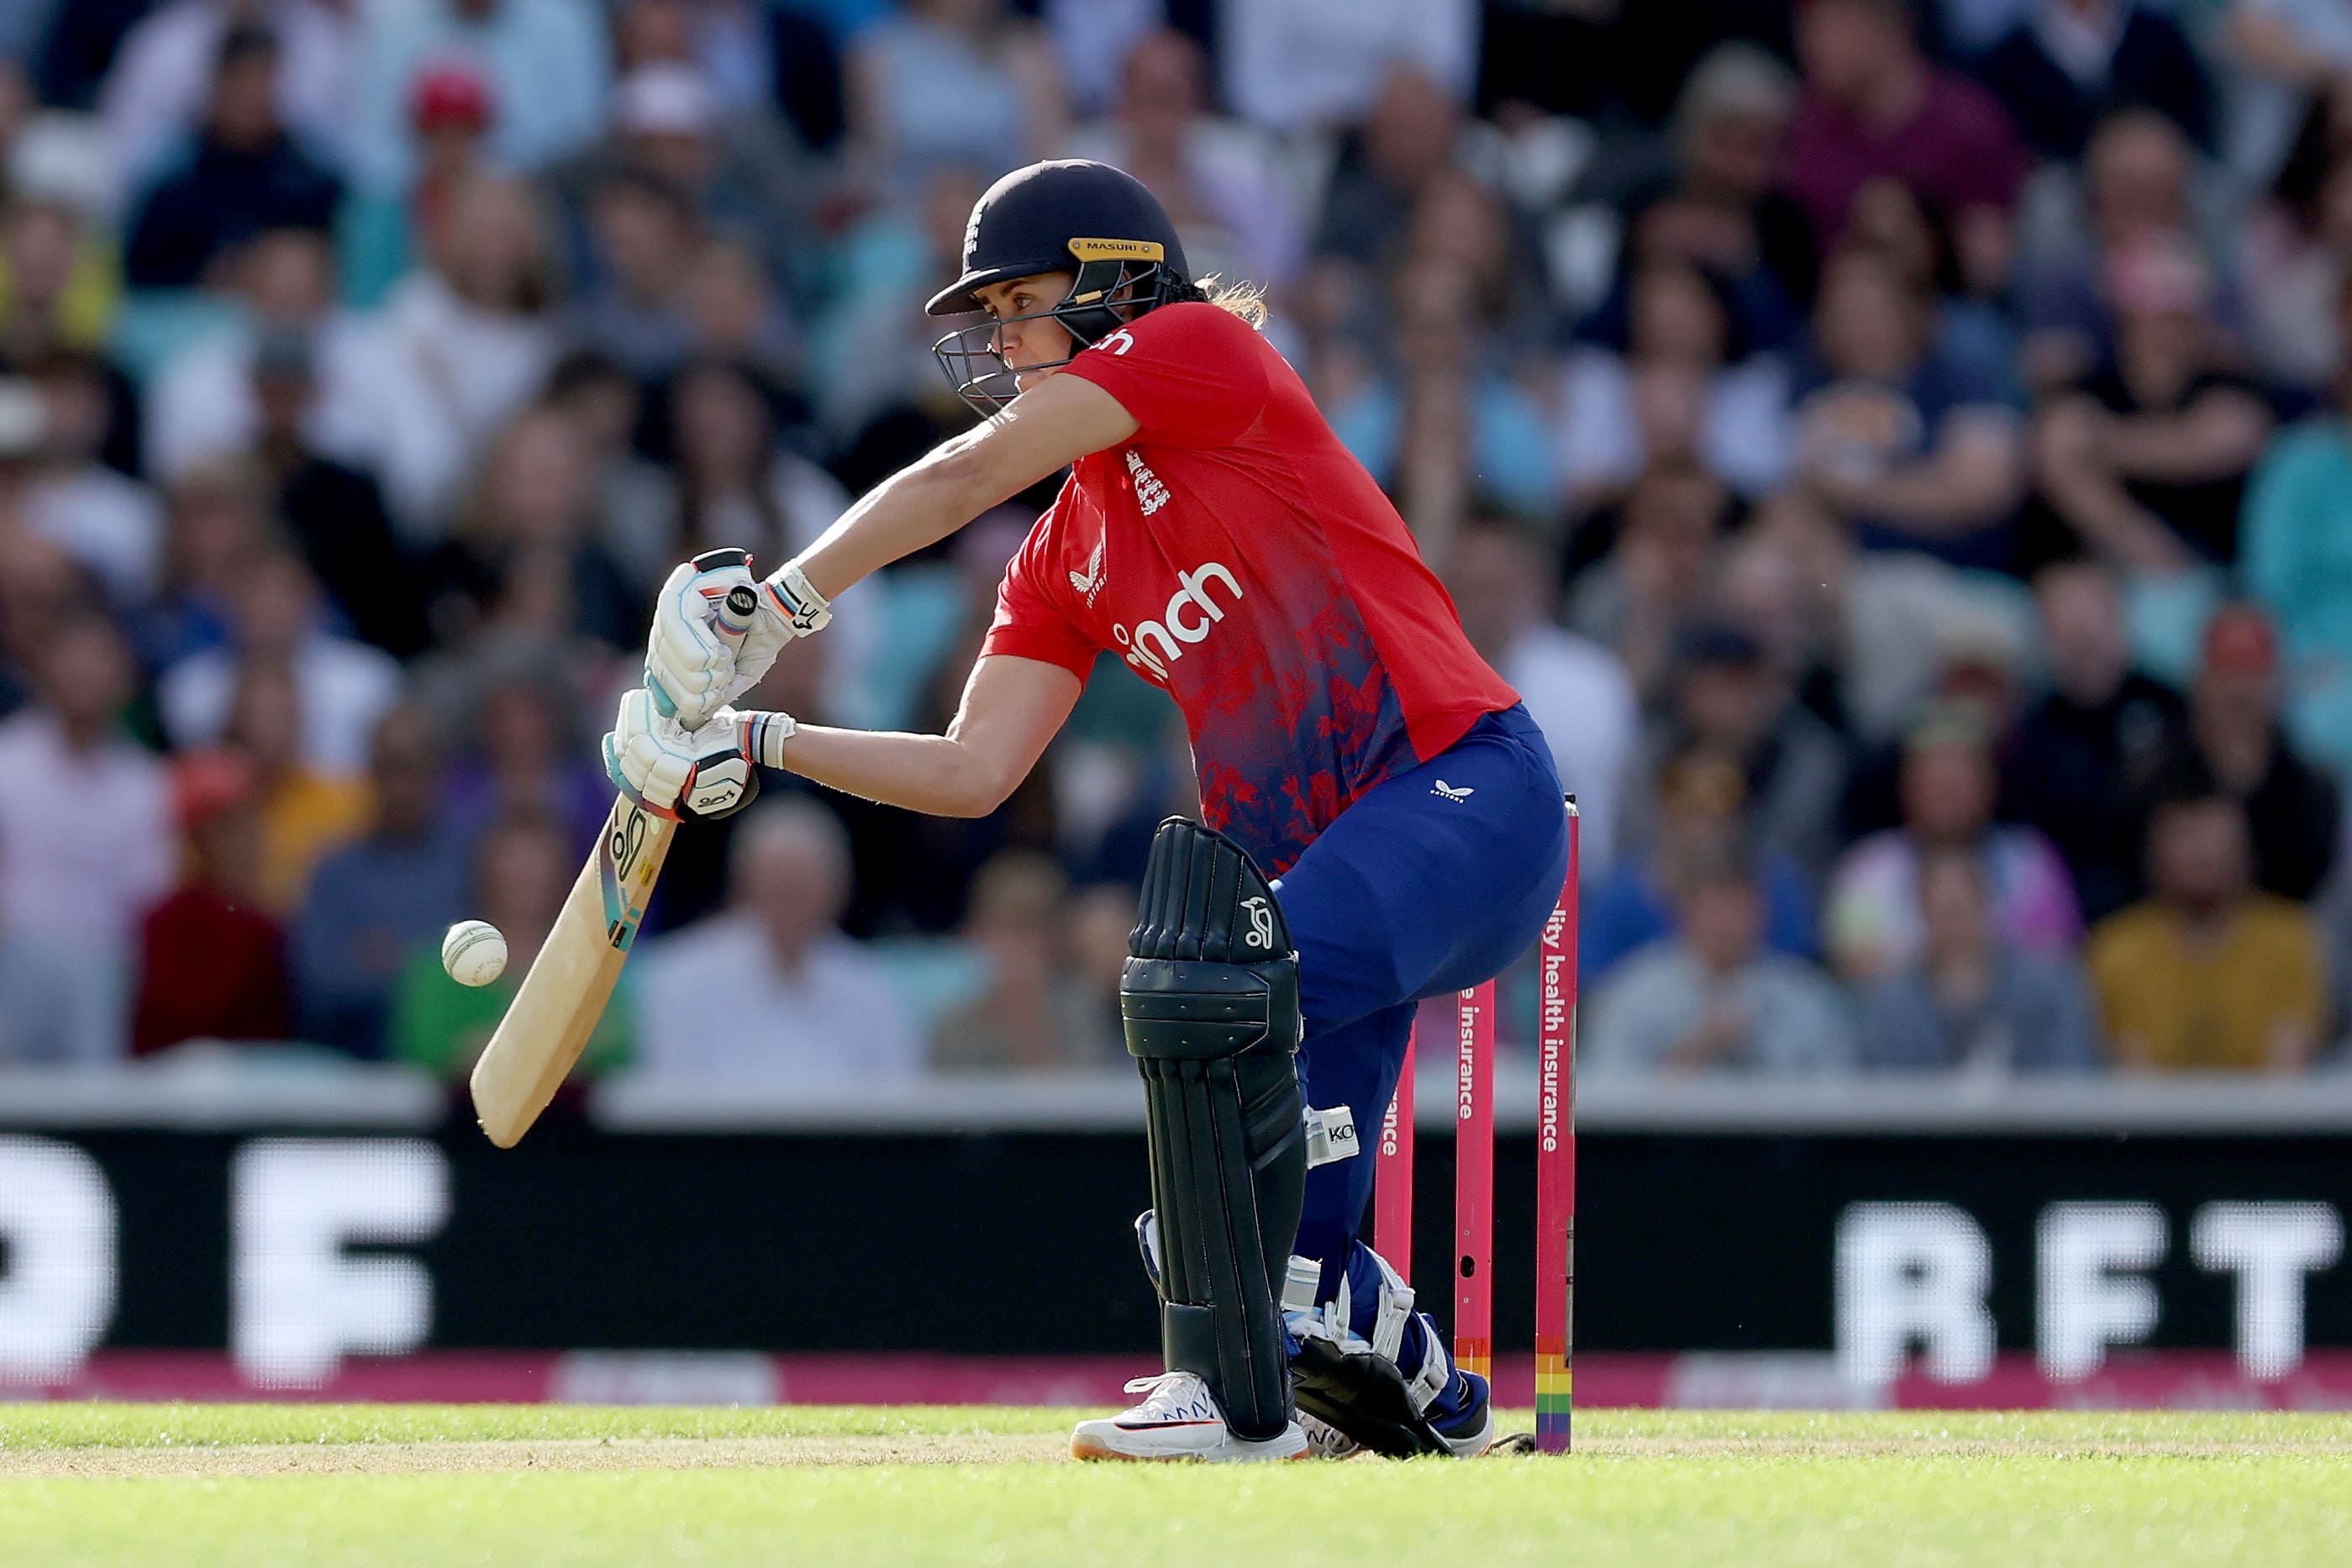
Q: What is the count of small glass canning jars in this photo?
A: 0